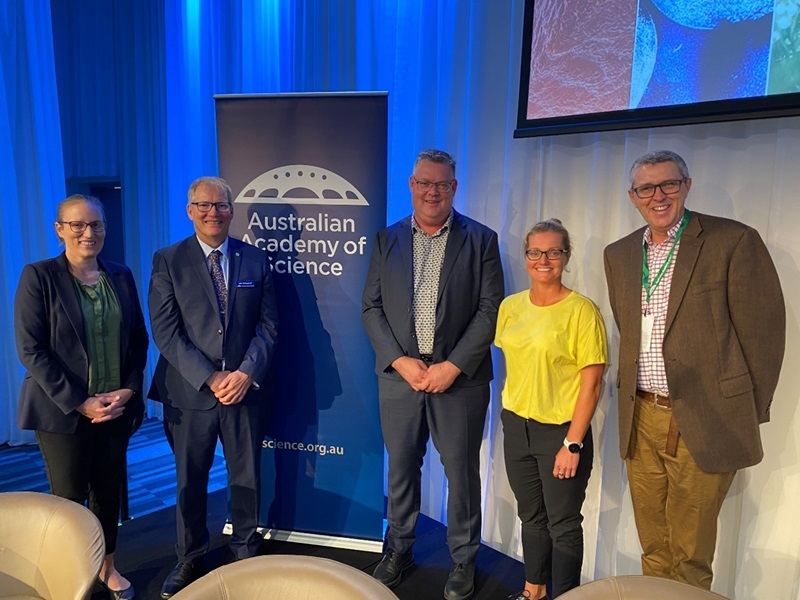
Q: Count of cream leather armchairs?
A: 3